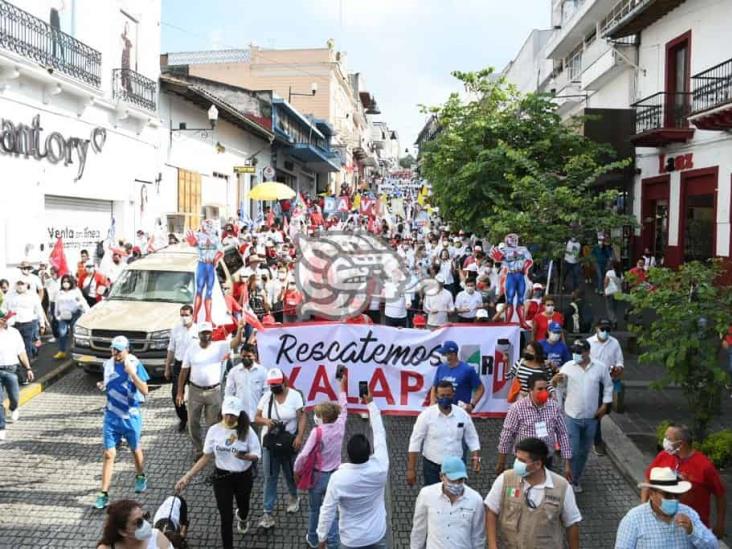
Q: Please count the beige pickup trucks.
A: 1